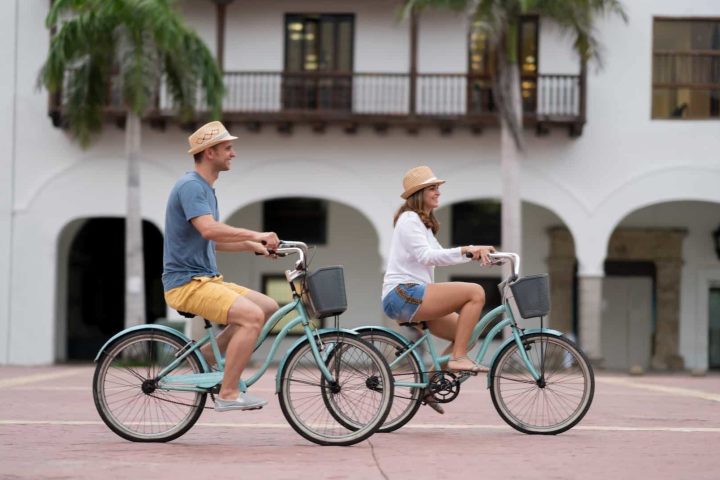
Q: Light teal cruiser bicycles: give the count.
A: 2